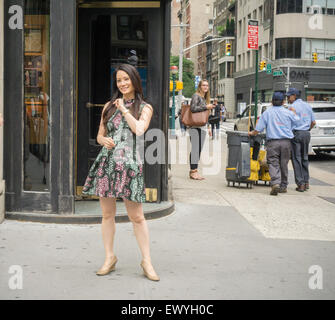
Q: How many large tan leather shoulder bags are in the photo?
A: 1